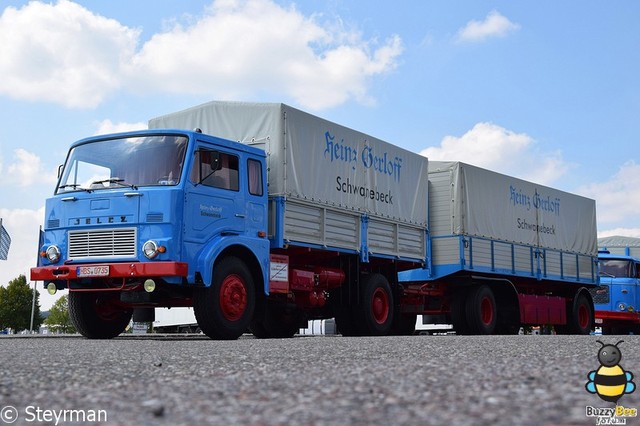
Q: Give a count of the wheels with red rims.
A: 4